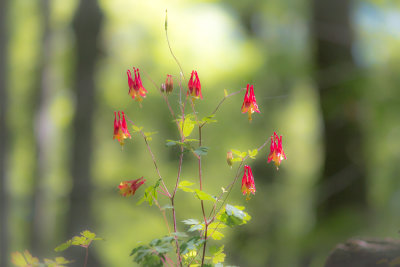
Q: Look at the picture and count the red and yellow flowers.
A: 7